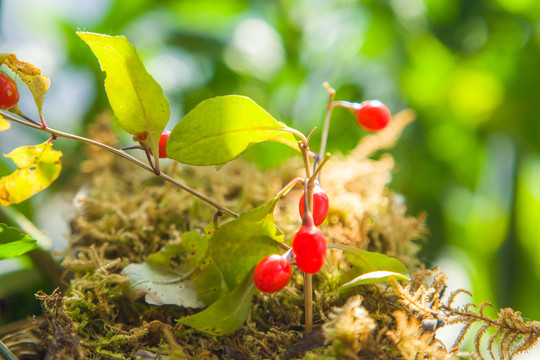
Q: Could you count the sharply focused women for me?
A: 0